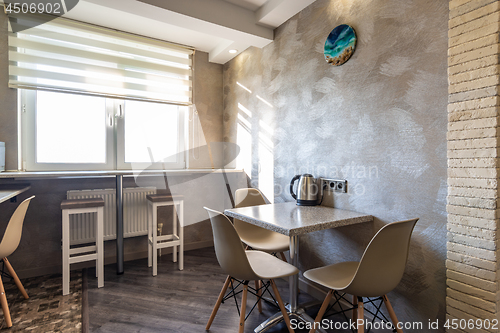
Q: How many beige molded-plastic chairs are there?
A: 4